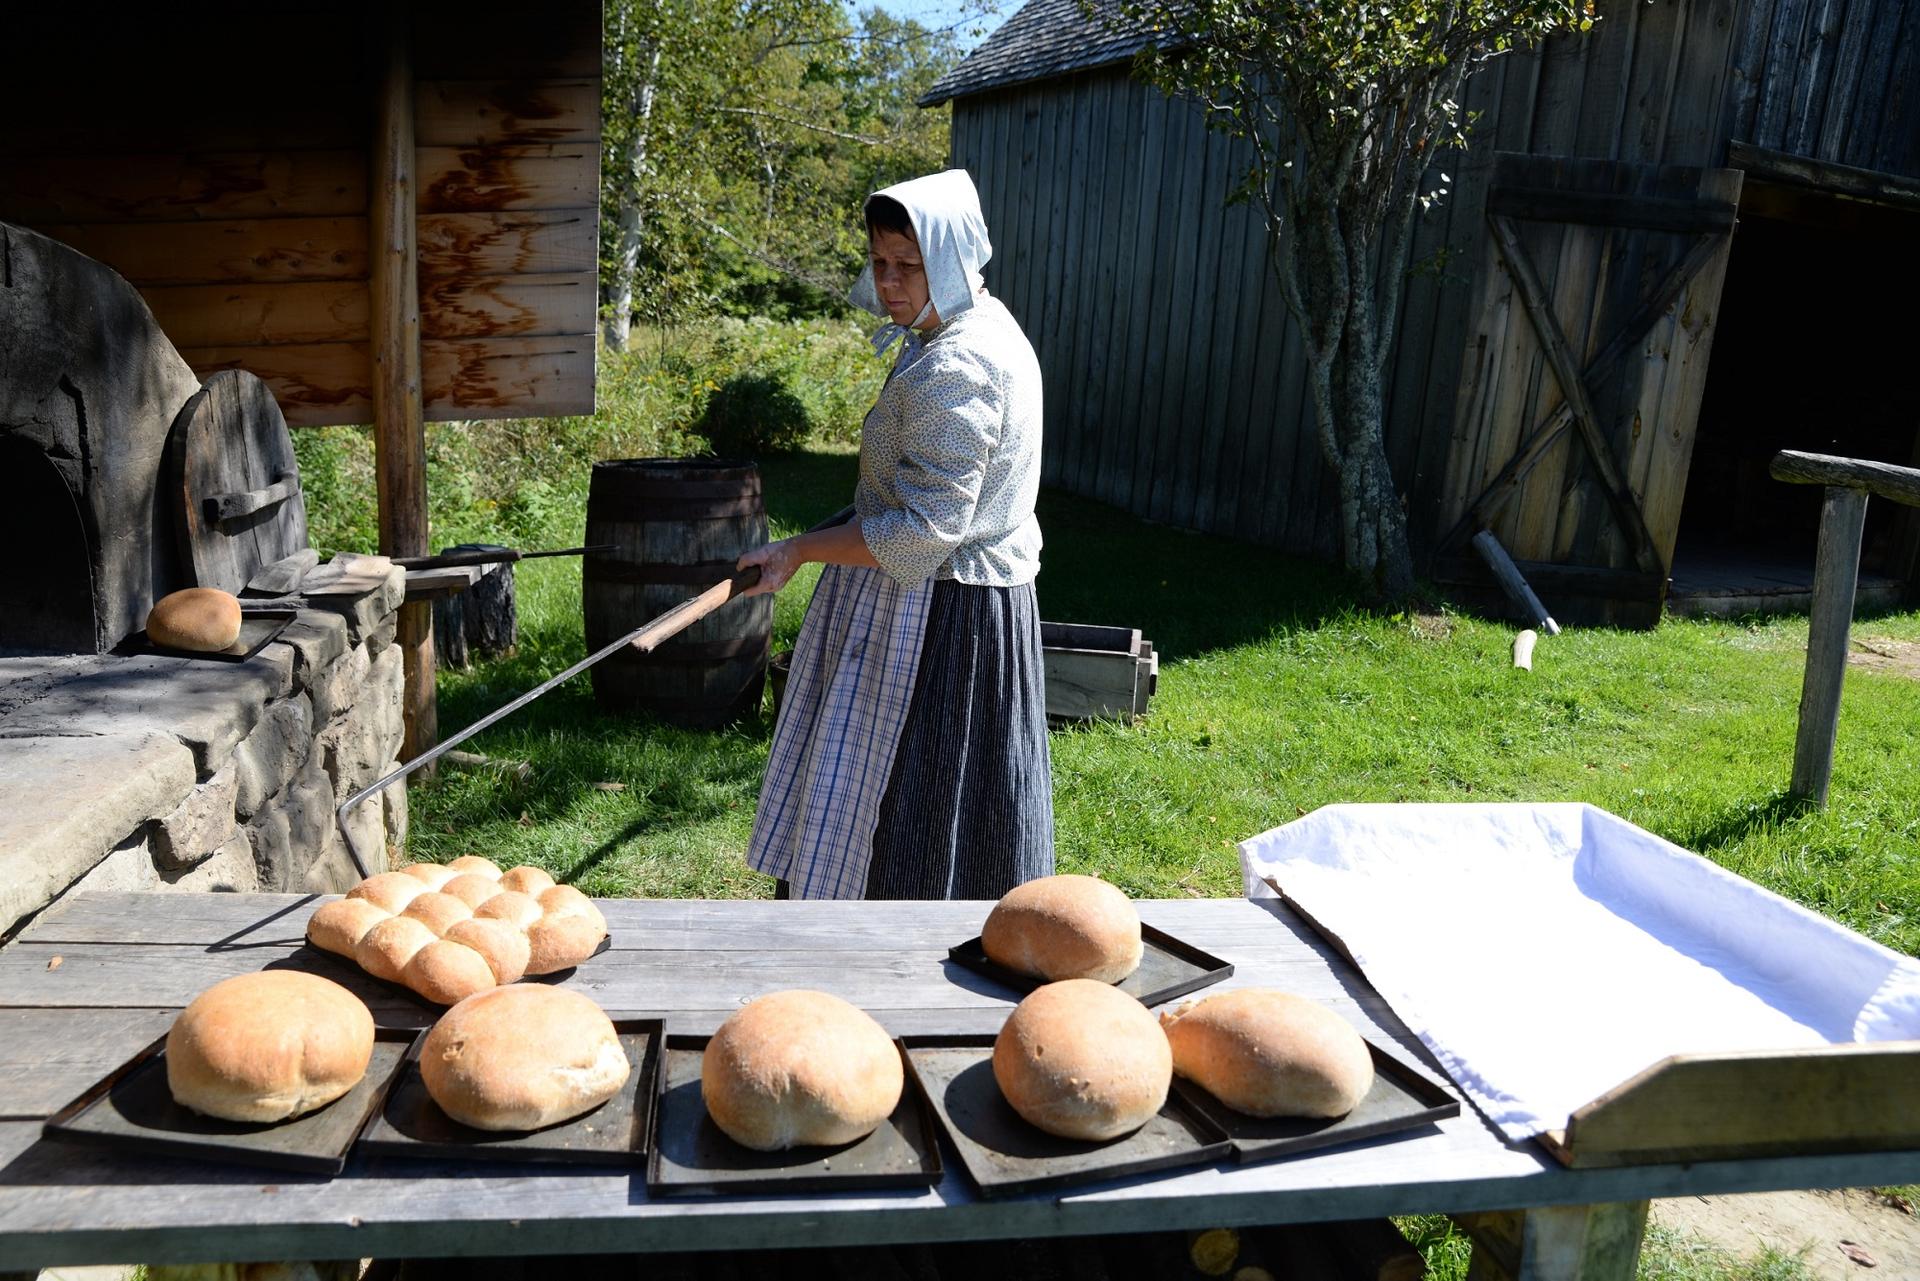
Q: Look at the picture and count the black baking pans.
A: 8